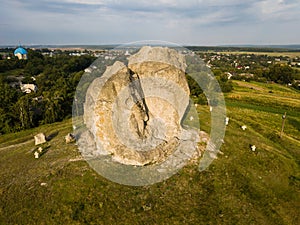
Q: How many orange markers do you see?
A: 0